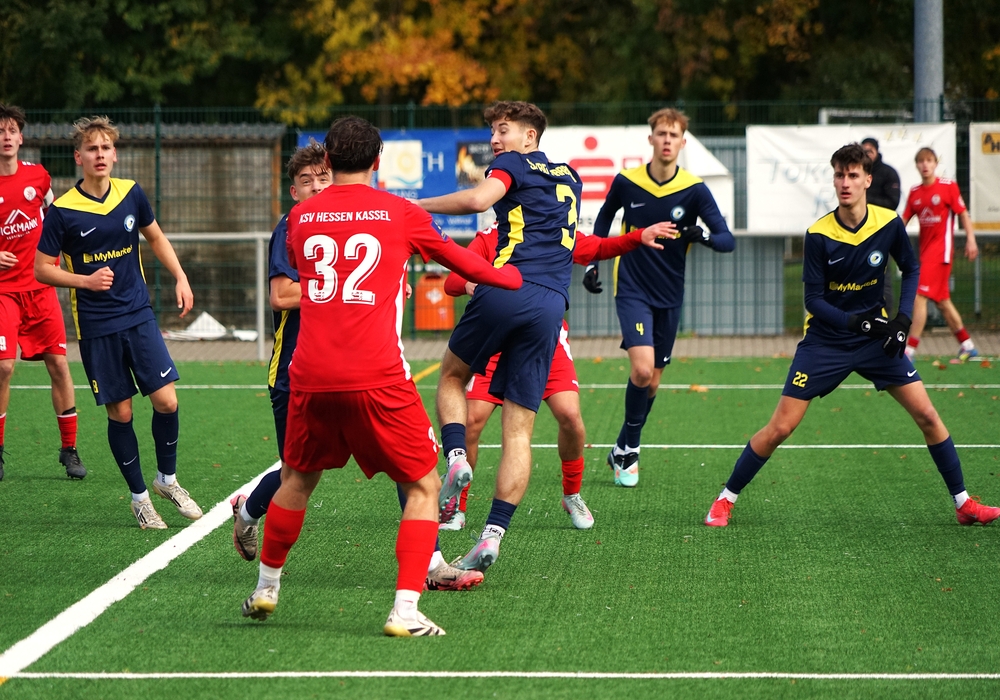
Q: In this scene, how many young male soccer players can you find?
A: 9